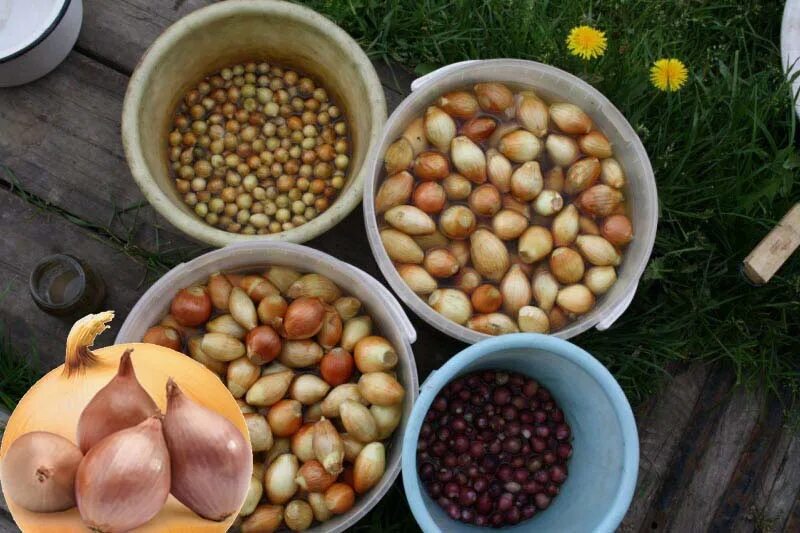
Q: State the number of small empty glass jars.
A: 1